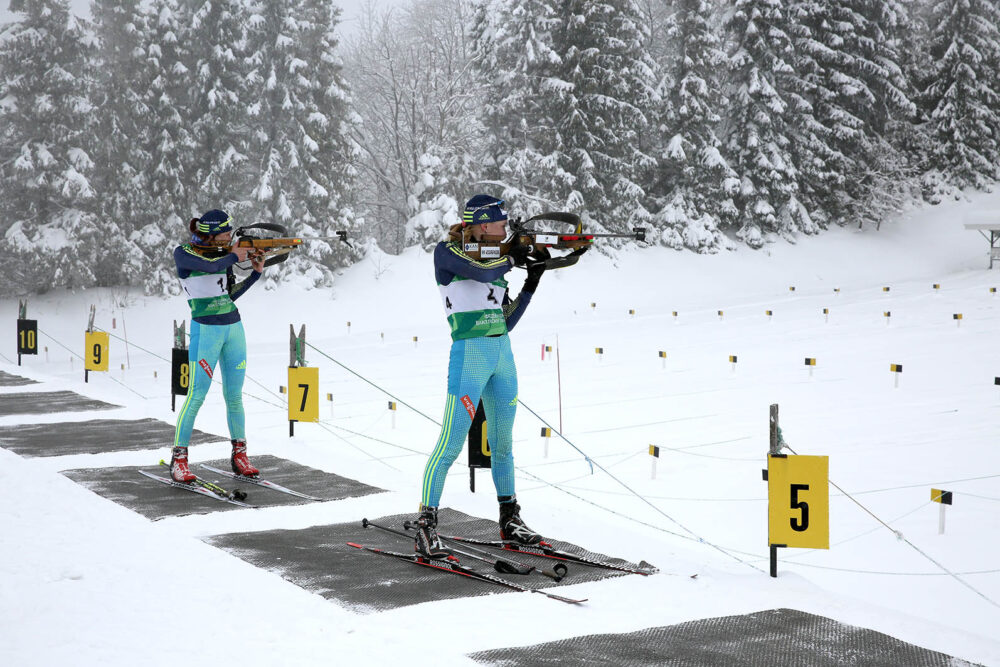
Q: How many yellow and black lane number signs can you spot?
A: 6